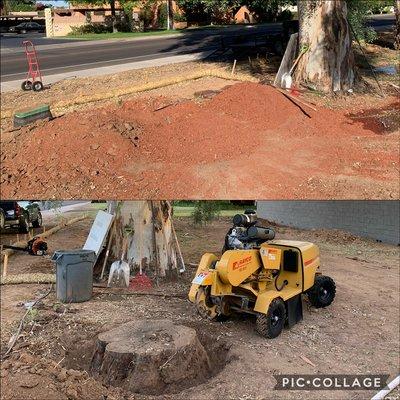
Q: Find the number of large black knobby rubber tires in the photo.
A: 2